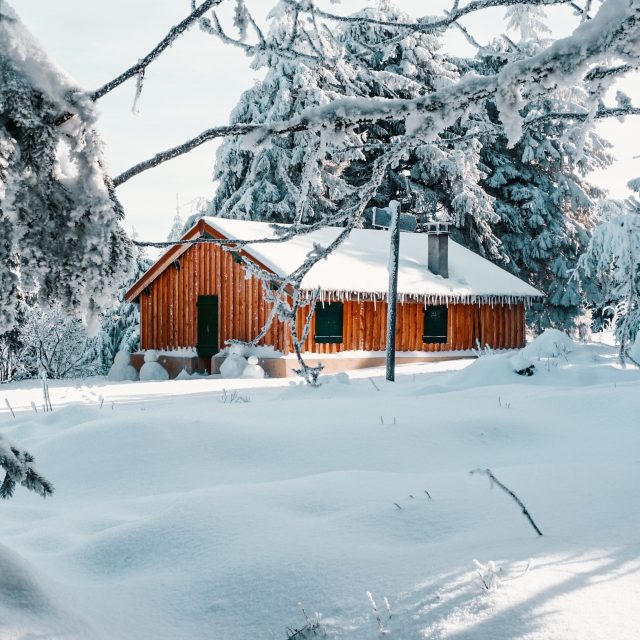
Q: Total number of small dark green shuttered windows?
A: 2